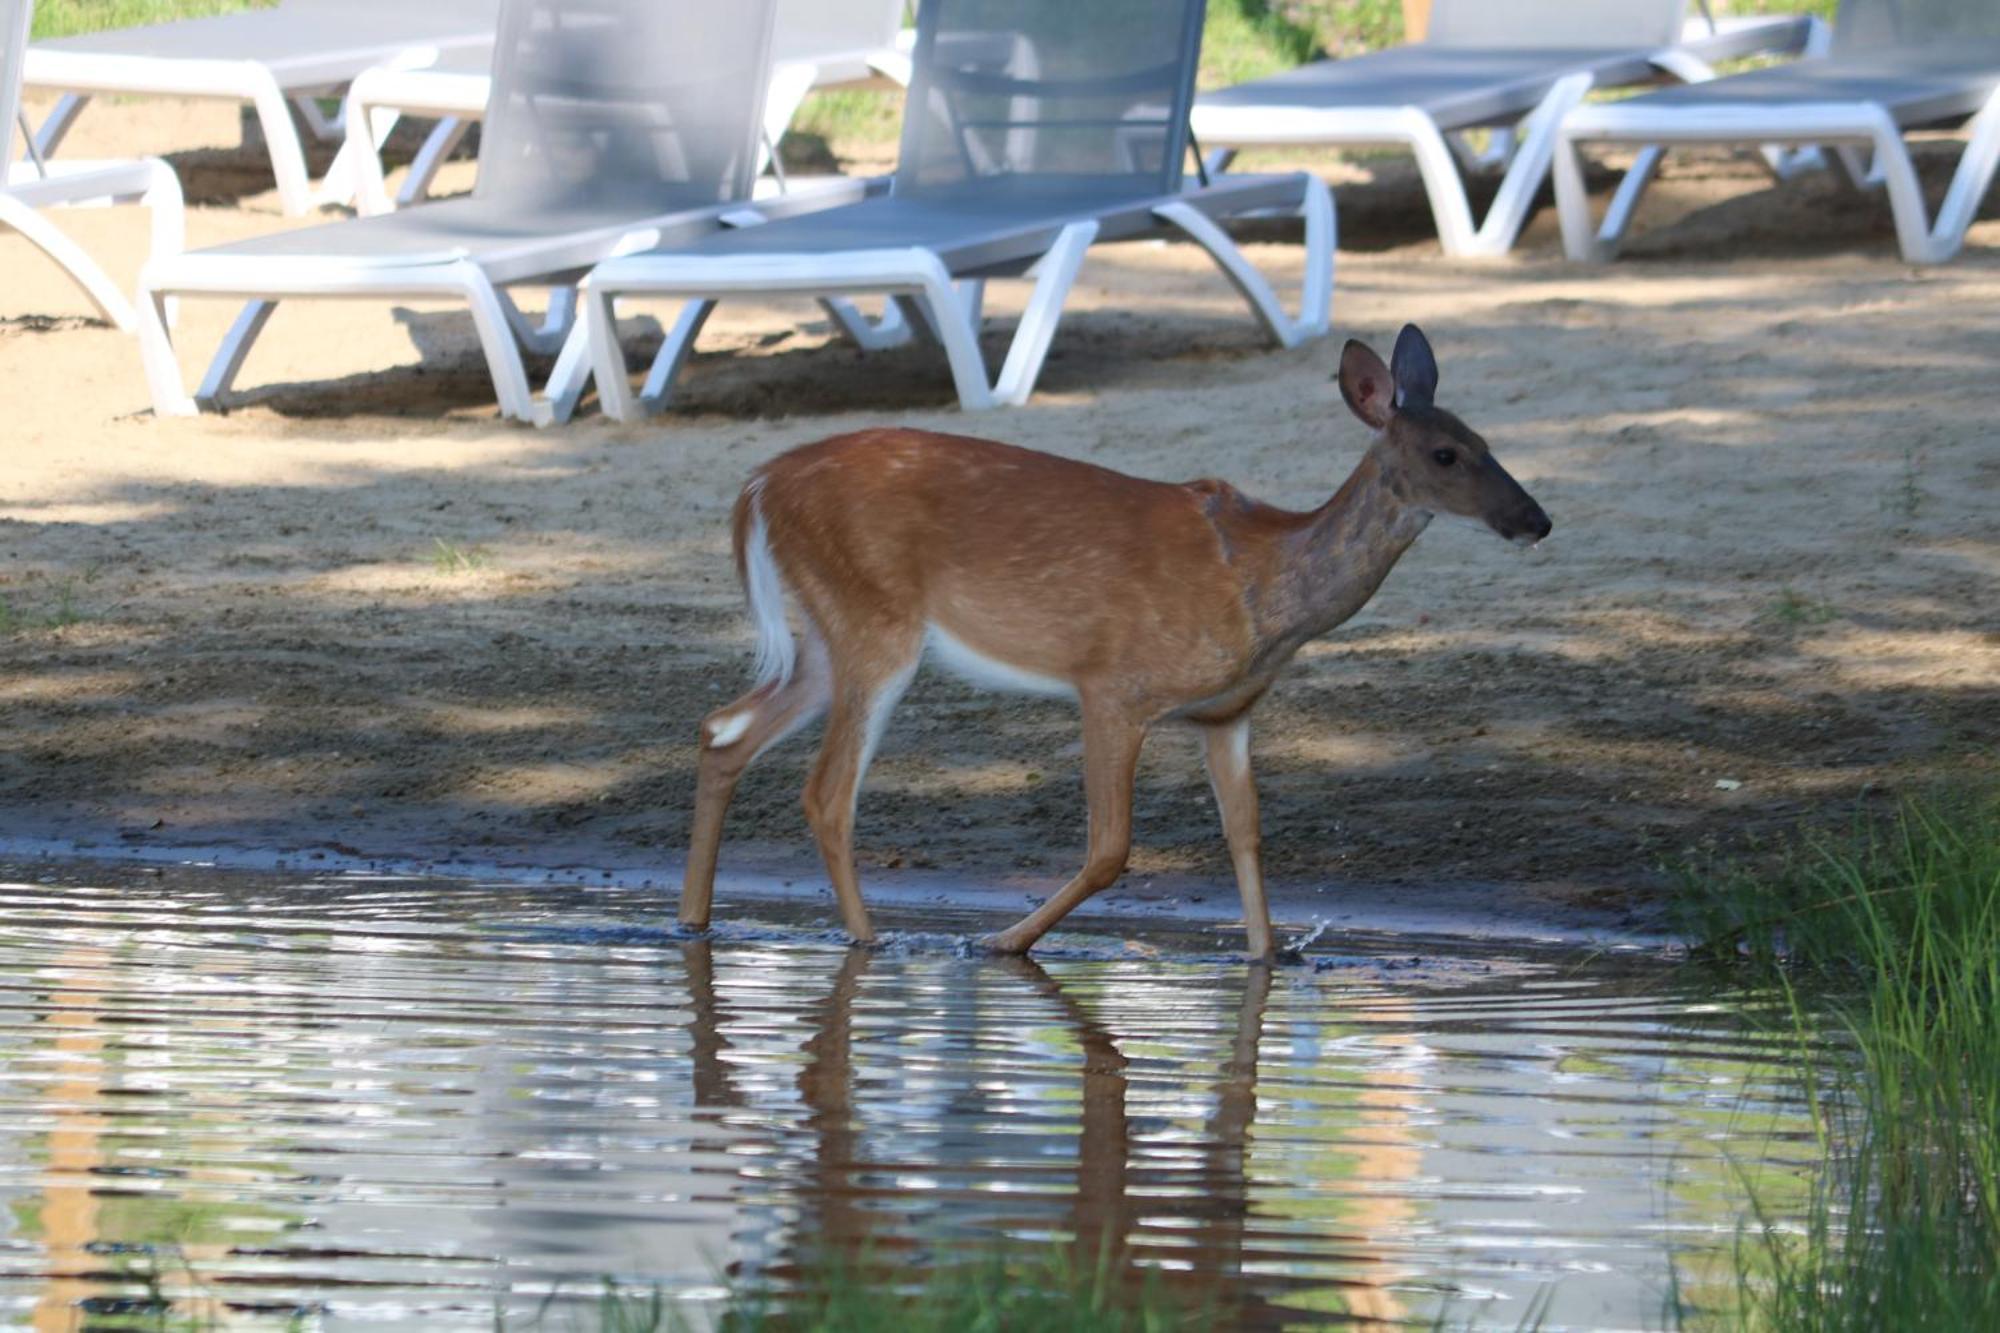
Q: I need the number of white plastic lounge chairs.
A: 7